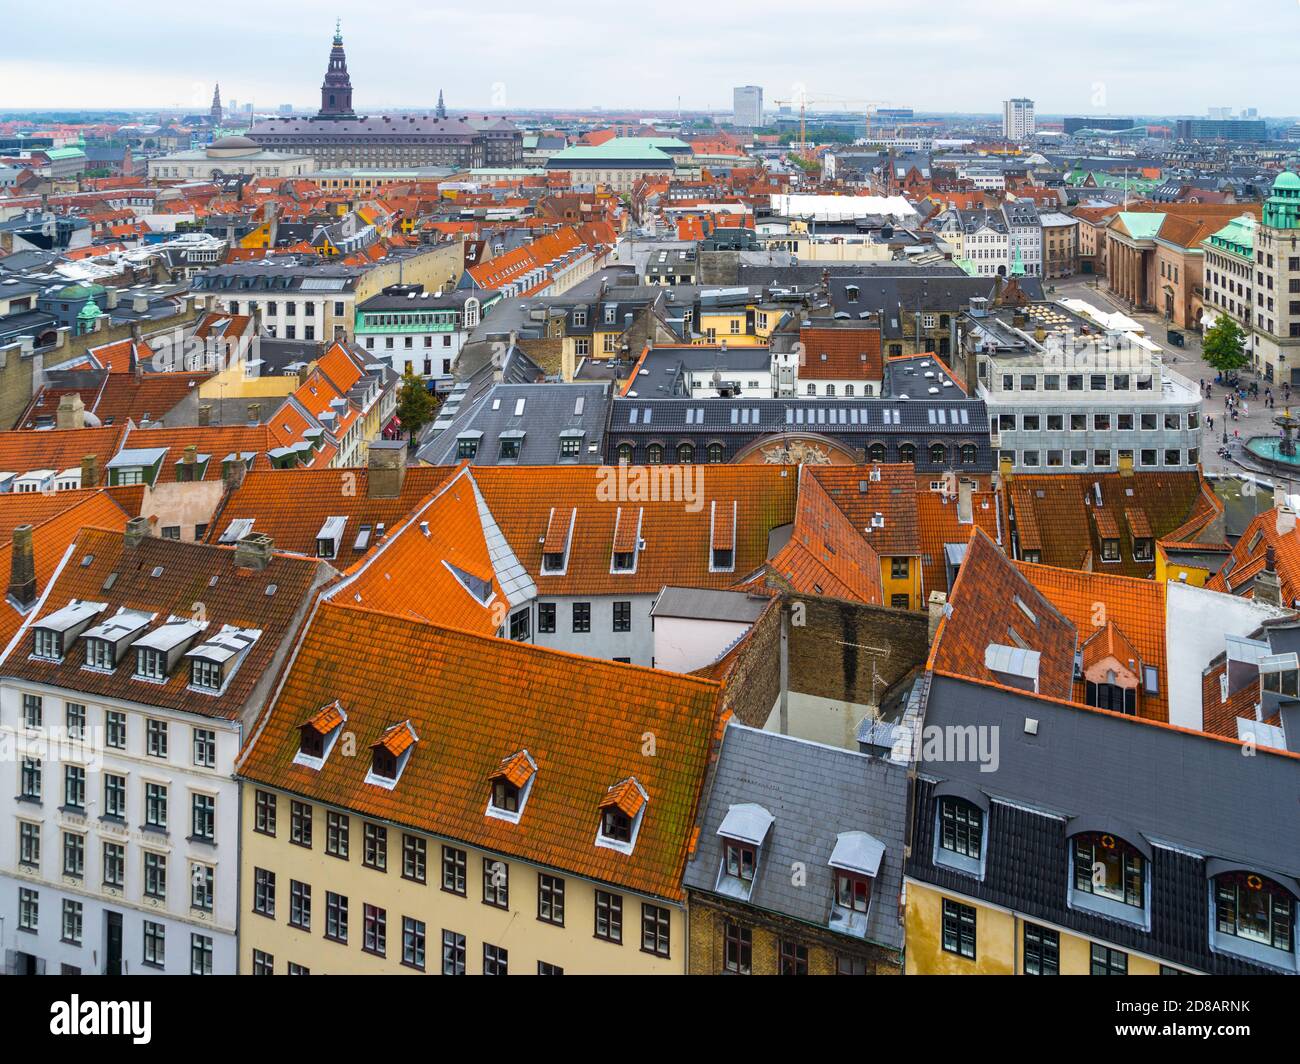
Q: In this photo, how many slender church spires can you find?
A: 2